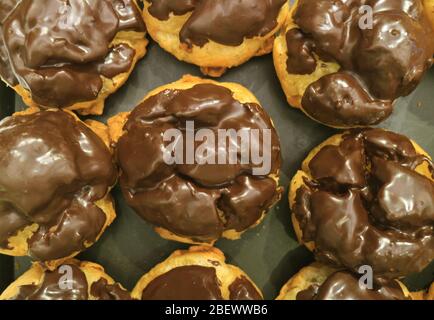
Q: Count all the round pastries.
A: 9